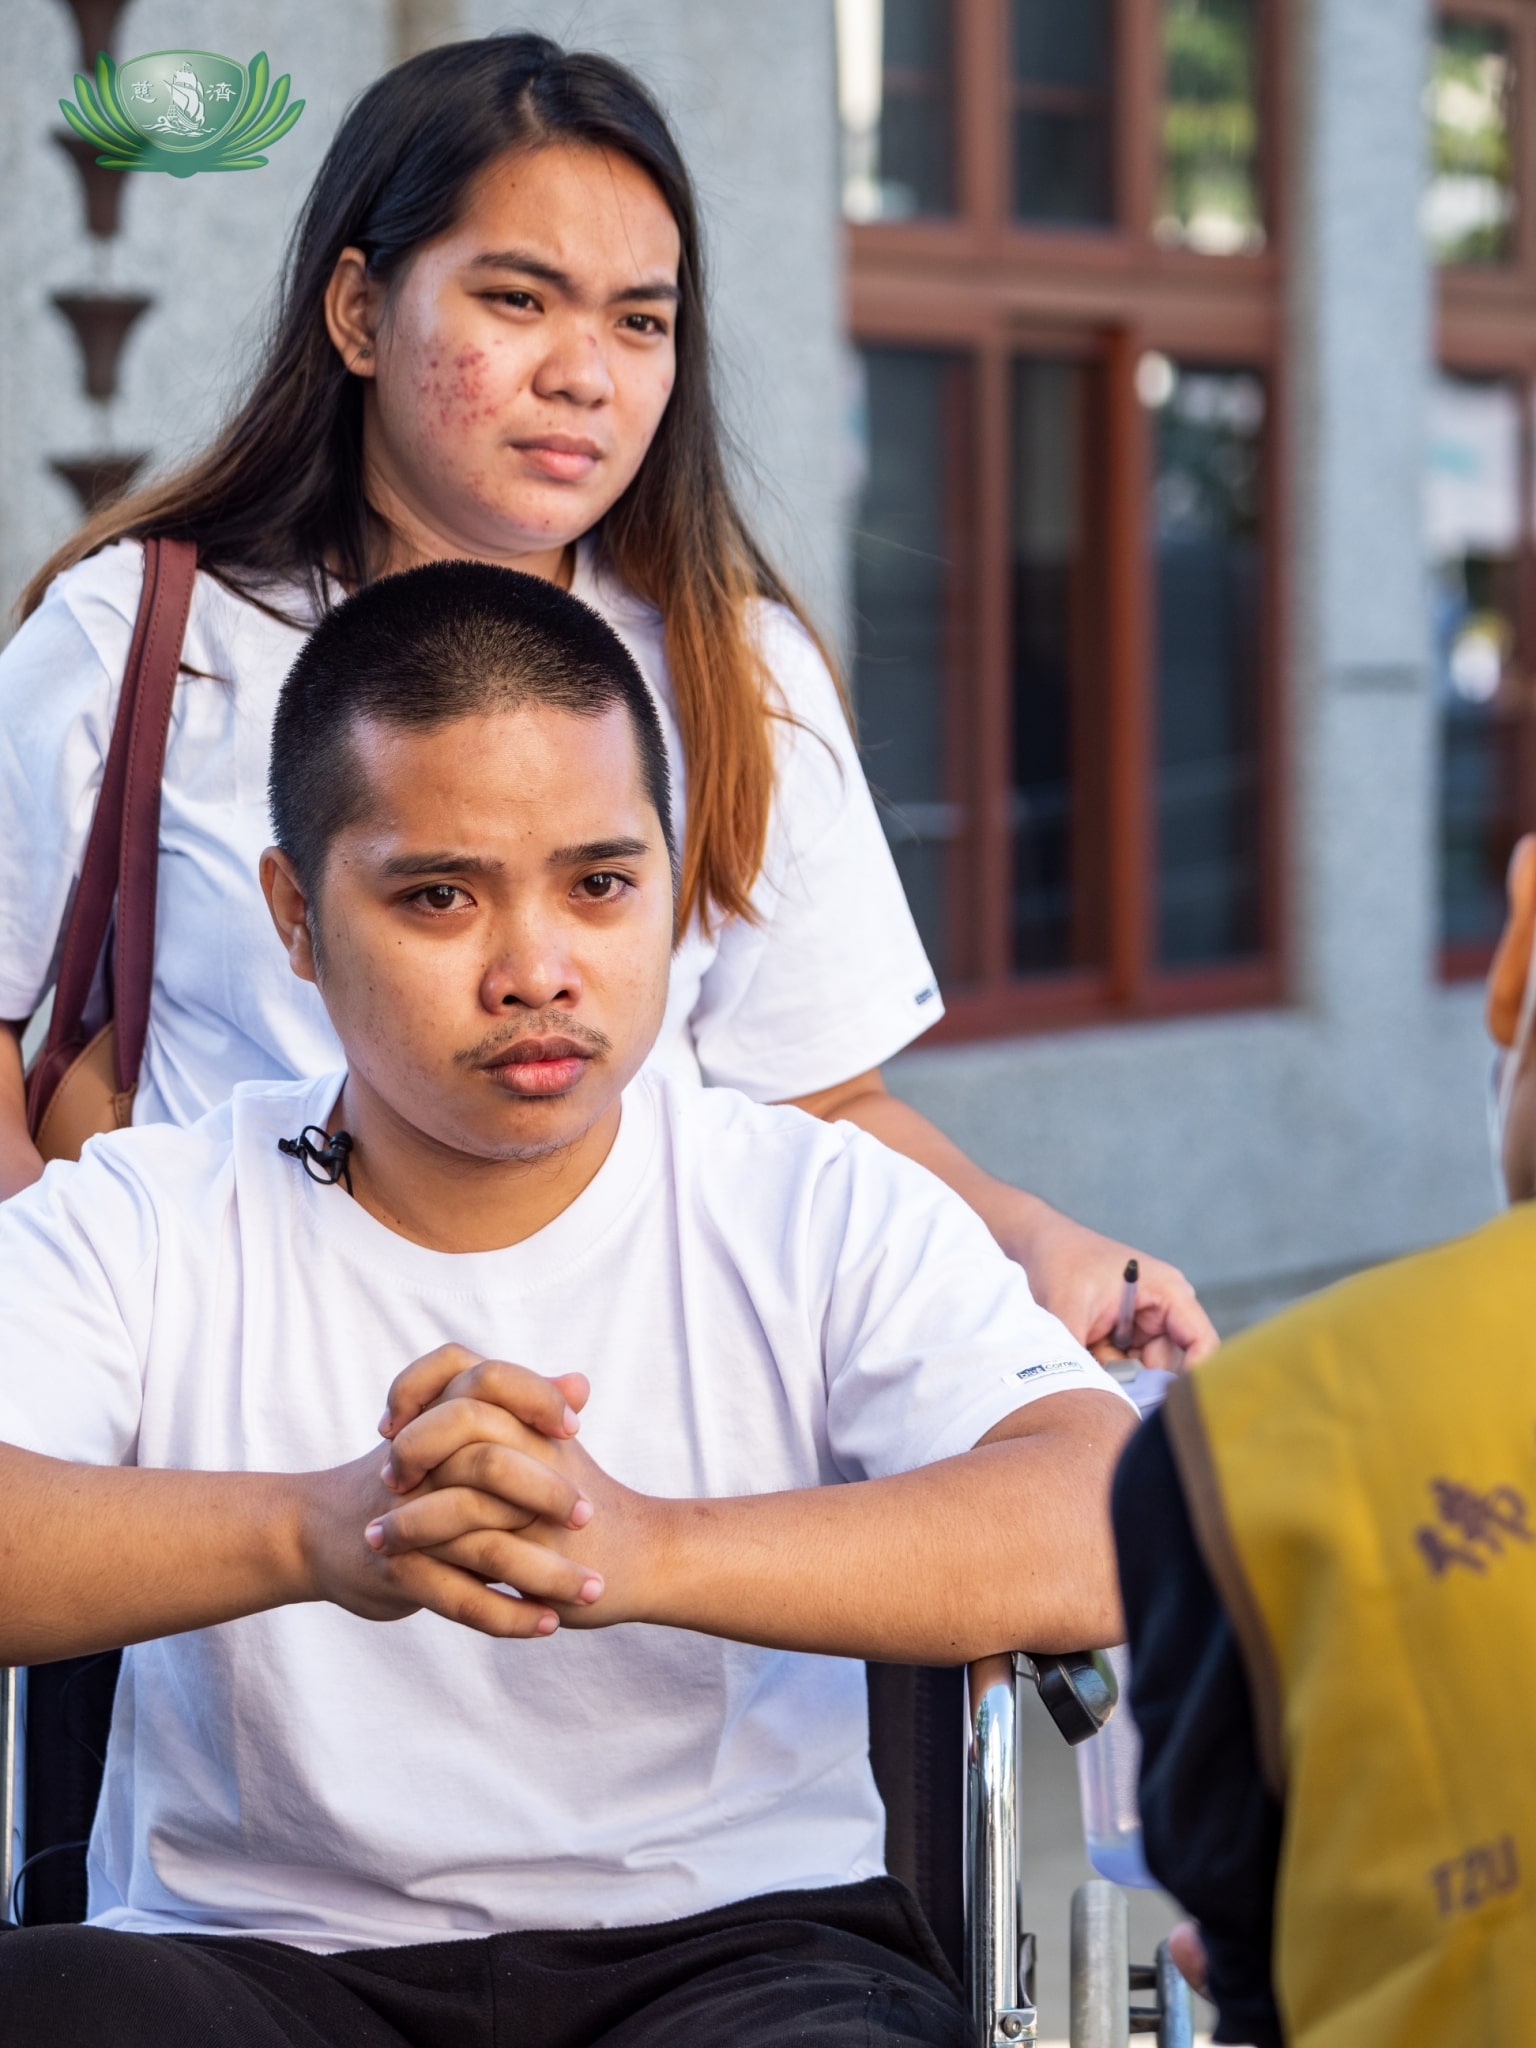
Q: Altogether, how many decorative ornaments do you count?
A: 4